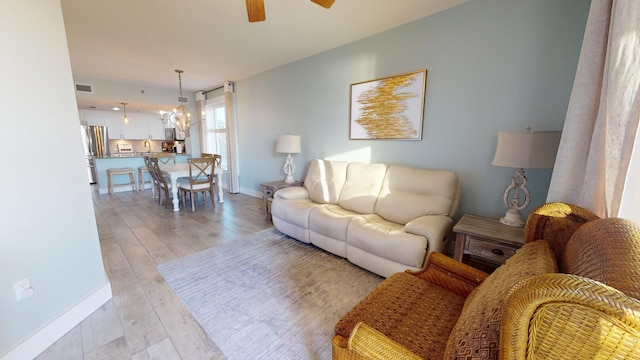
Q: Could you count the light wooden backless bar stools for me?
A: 2